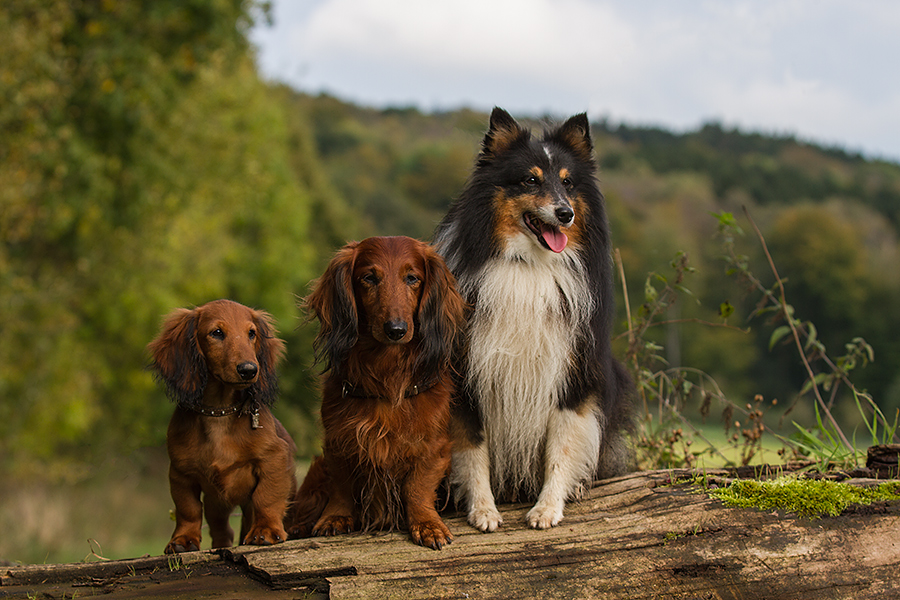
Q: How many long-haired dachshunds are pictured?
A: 2